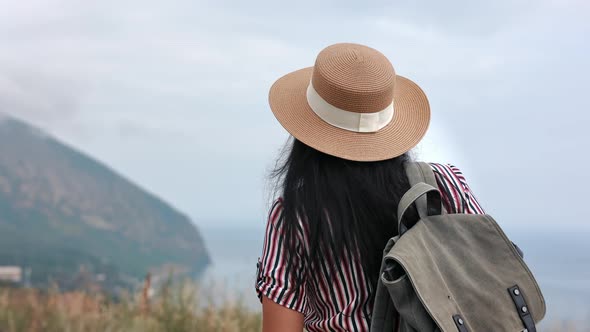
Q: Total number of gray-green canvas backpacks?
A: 1